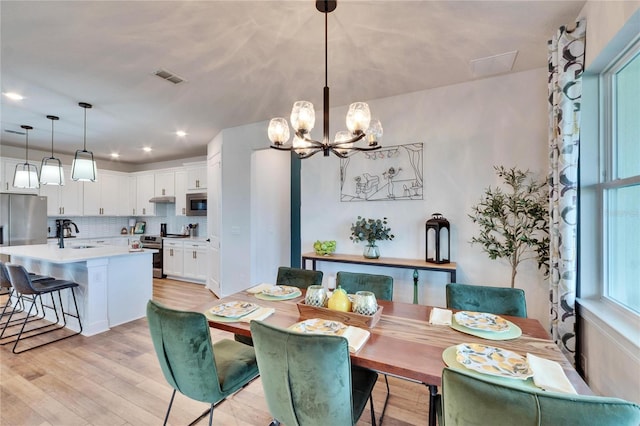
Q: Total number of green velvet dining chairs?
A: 6